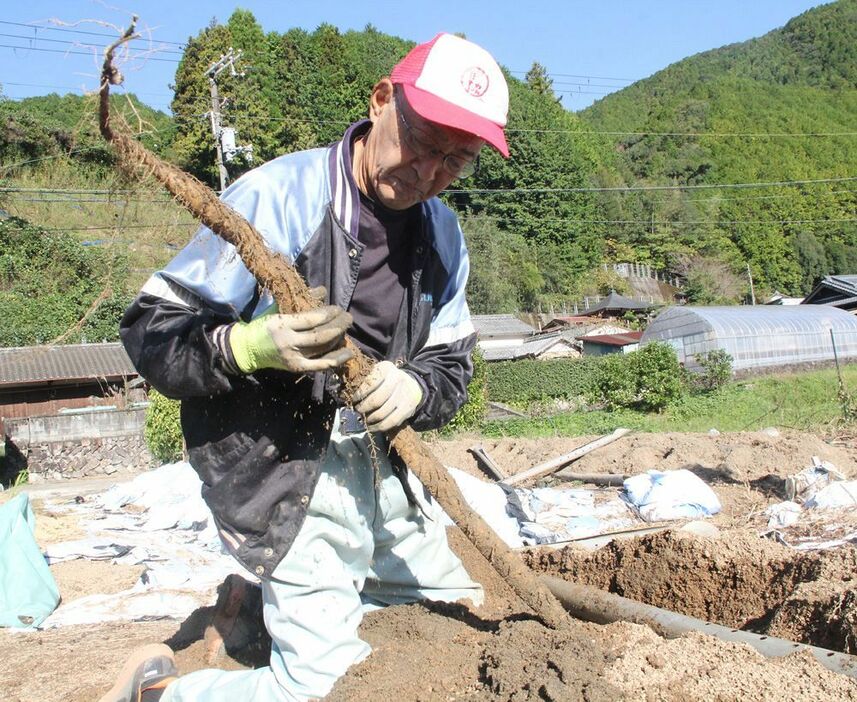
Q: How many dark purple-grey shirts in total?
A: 1